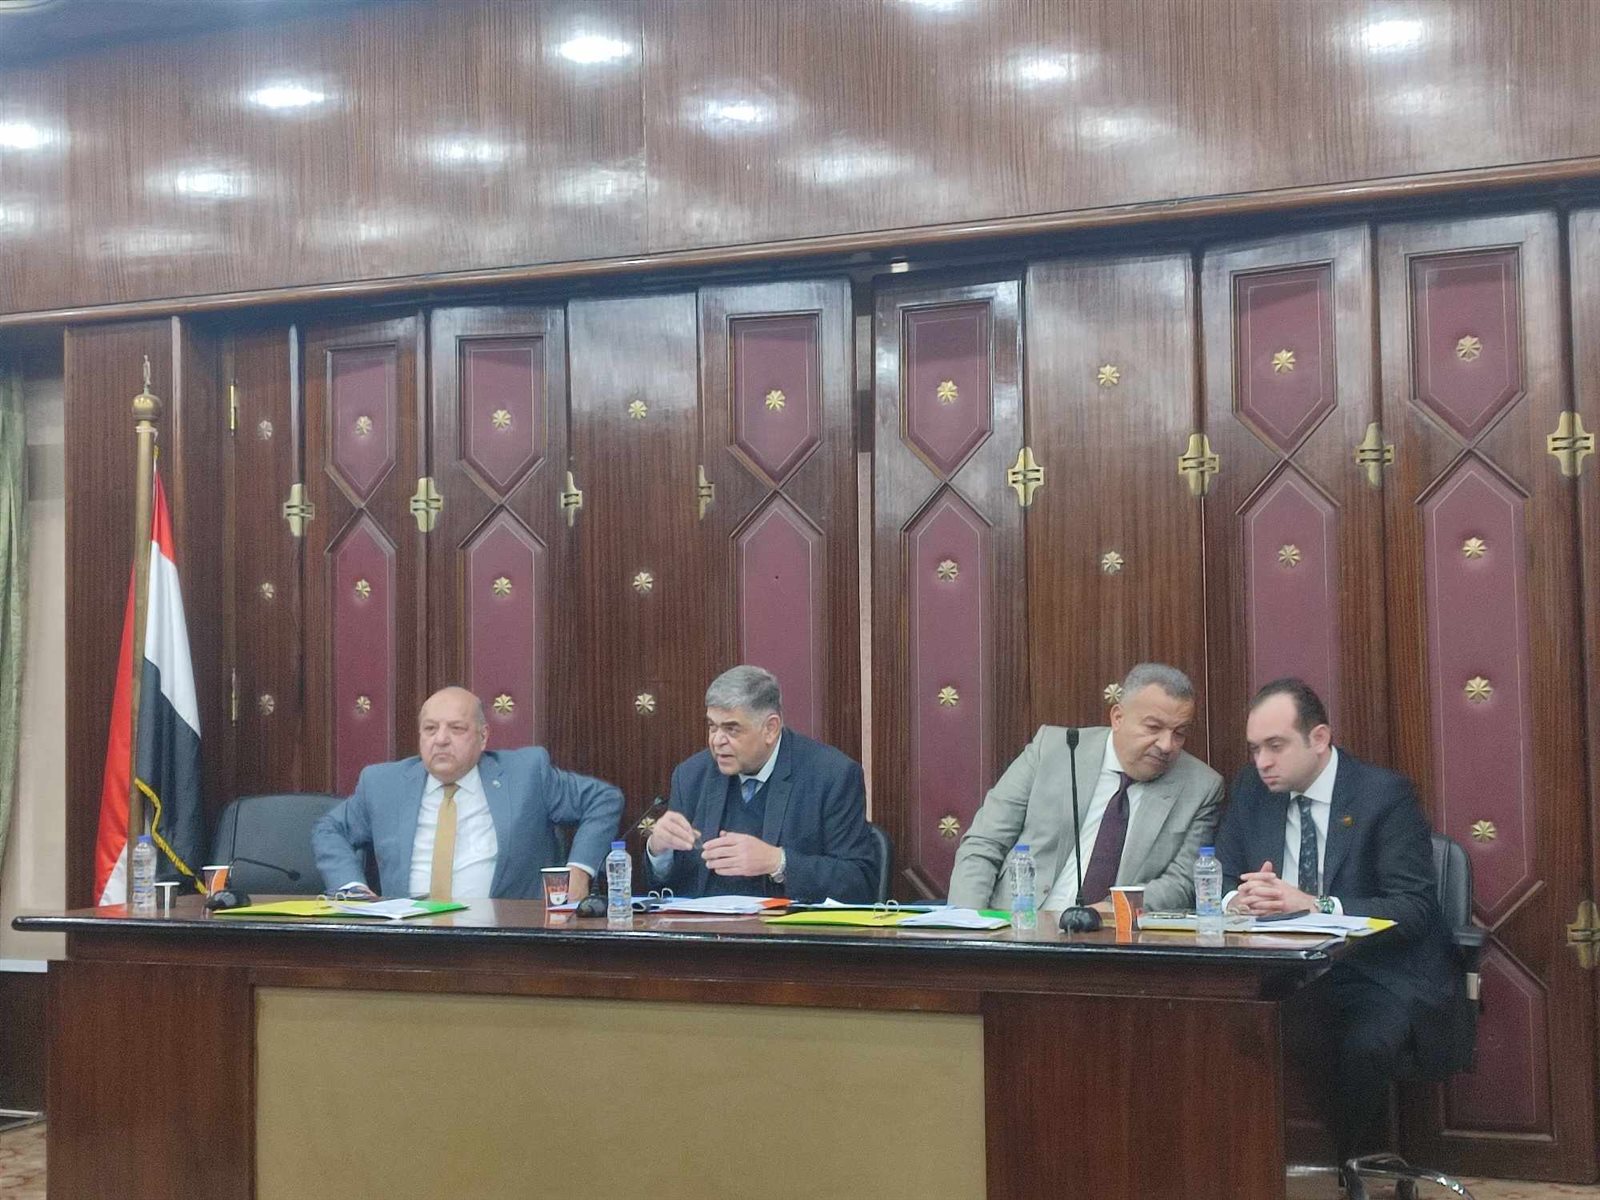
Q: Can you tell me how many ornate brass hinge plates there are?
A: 9